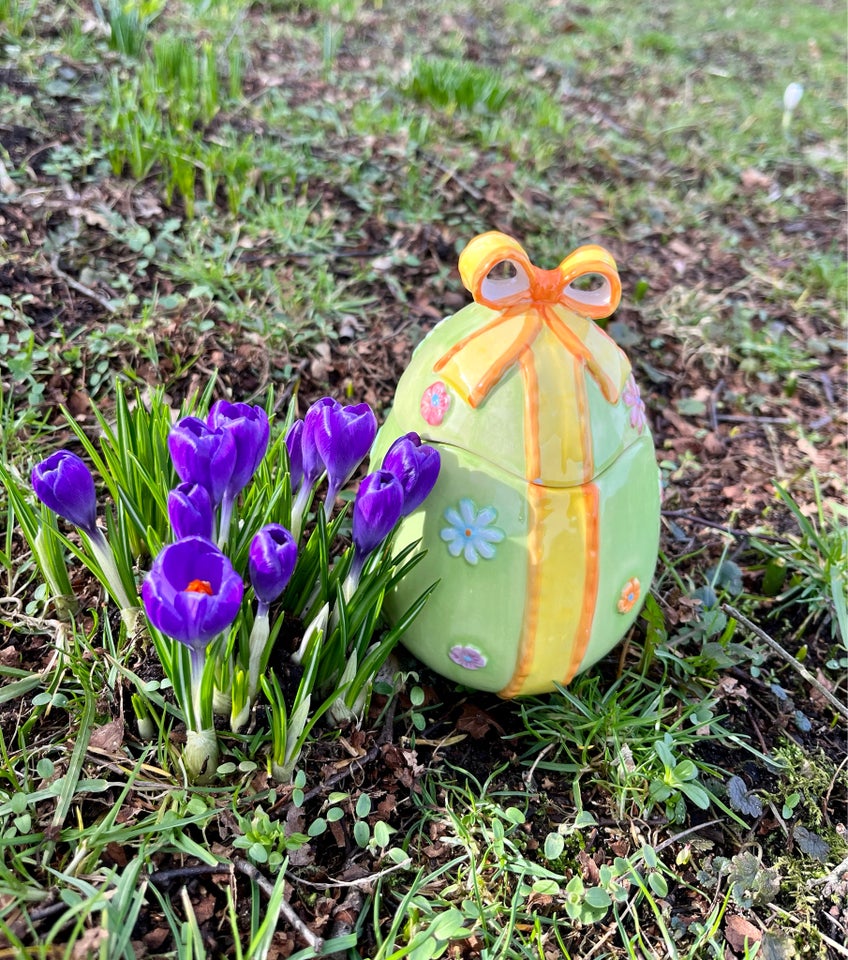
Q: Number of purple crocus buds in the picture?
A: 11